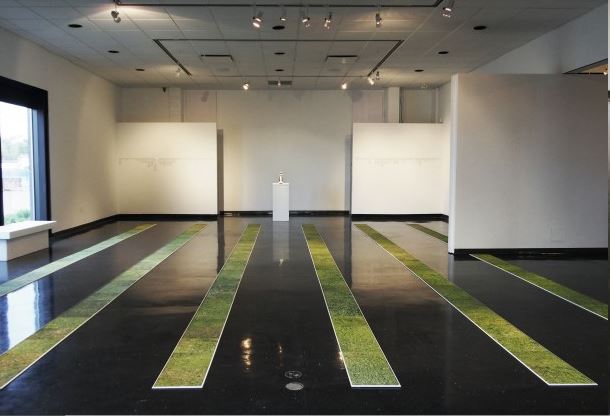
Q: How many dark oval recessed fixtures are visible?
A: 9